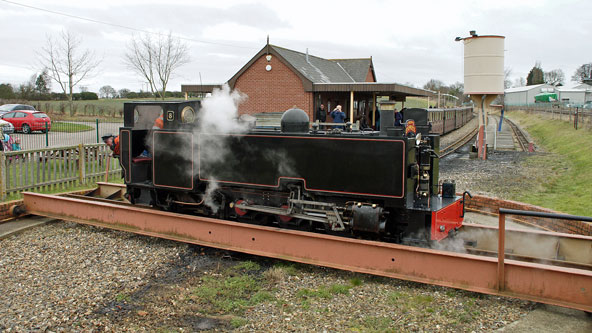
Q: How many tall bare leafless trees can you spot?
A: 2